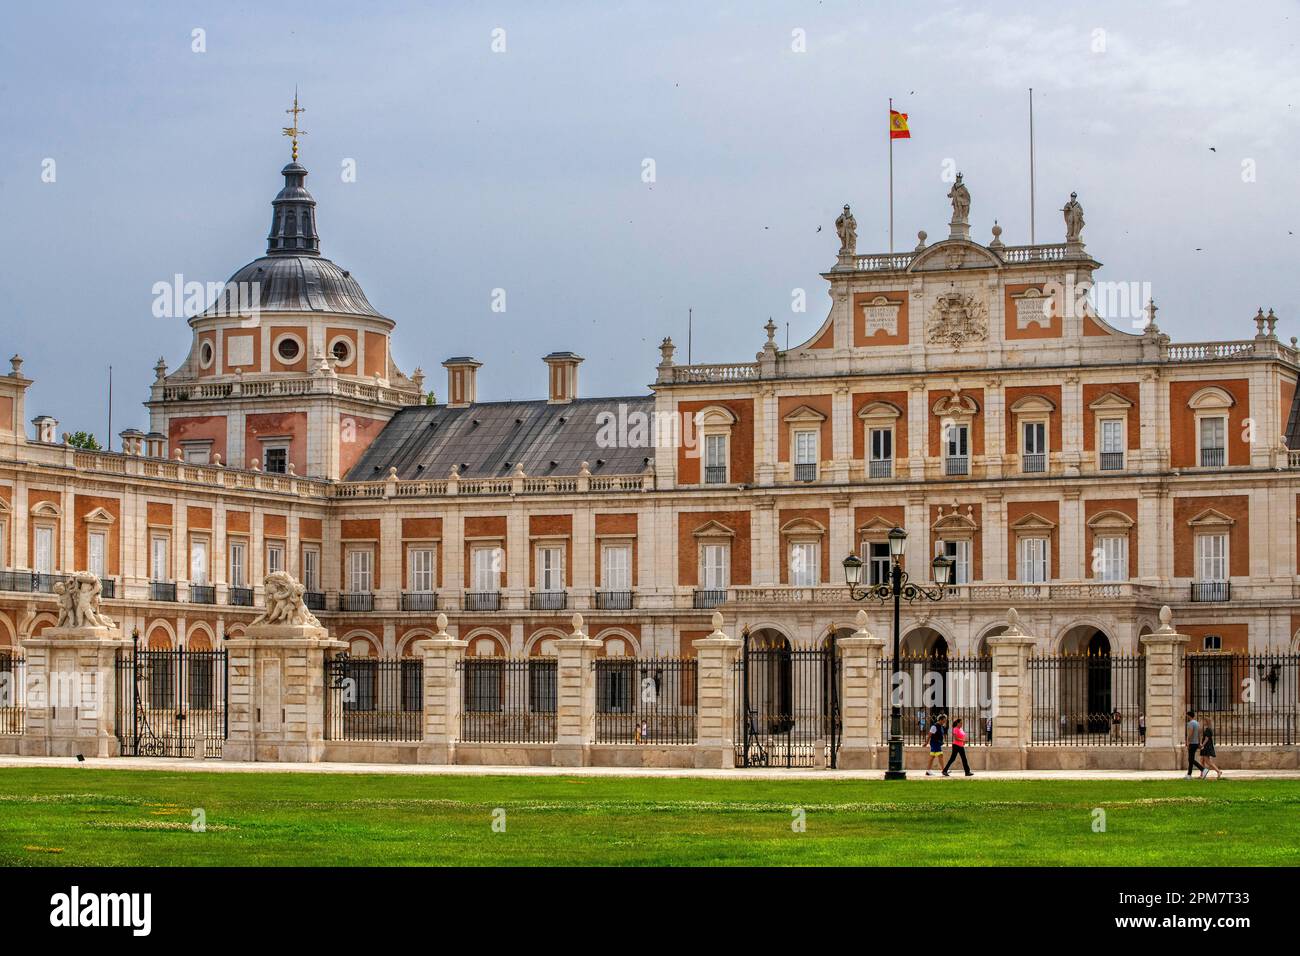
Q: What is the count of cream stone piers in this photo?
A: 8